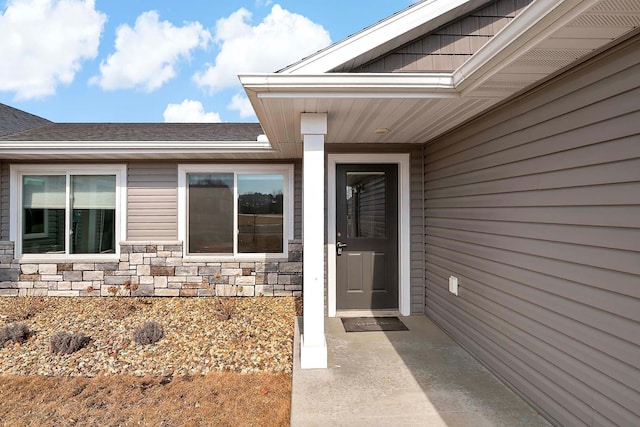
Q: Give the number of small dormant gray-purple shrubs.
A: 3